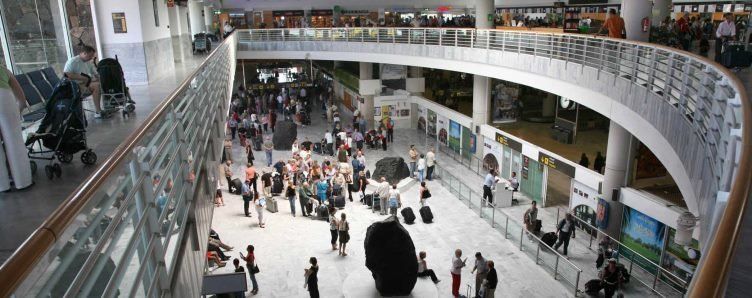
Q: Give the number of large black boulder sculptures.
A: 3